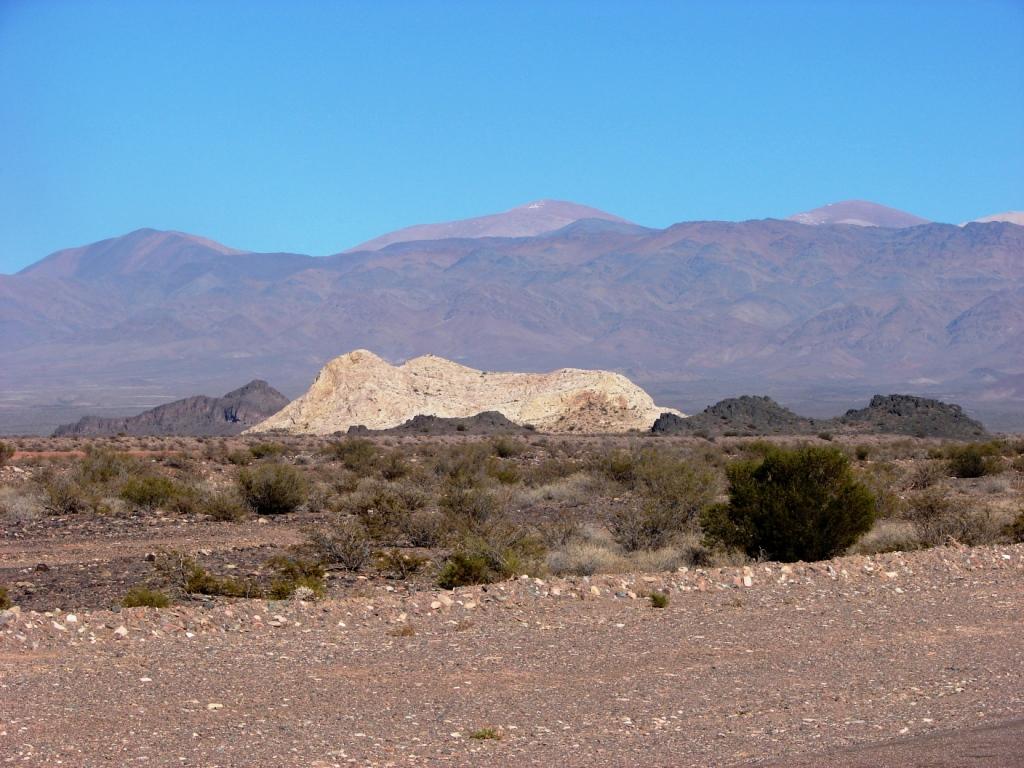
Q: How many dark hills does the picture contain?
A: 4